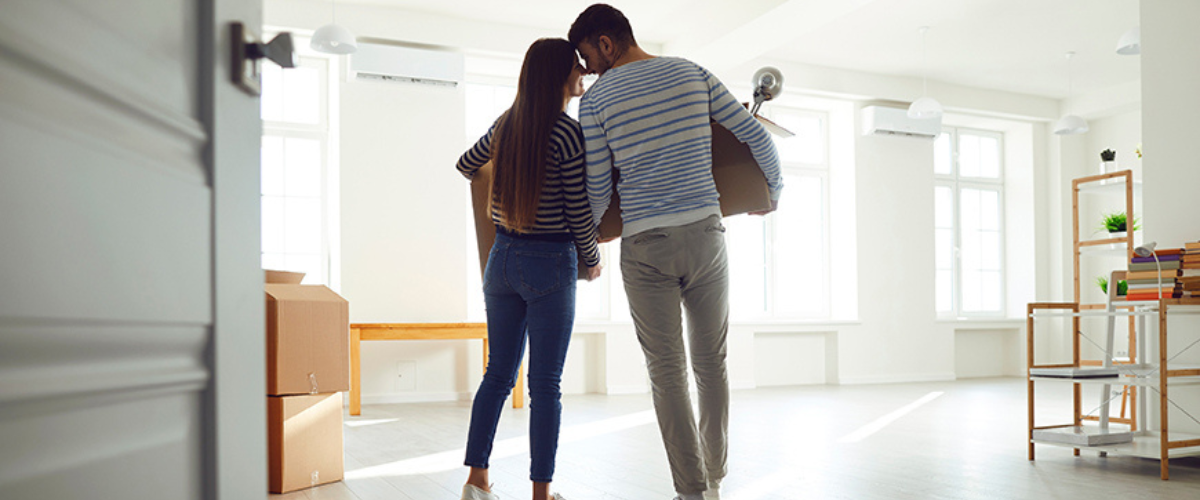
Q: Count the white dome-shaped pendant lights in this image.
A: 4